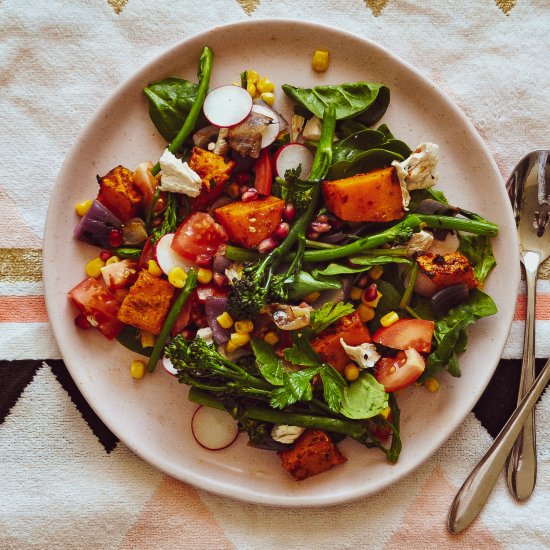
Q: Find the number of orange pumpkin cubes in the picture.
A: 8